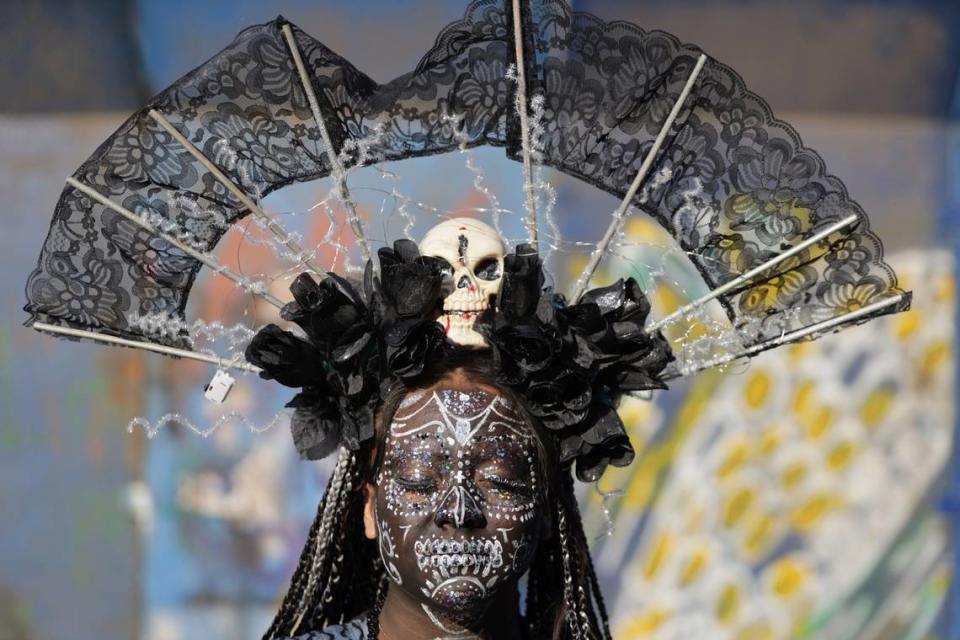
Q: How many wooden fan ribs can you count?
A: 8